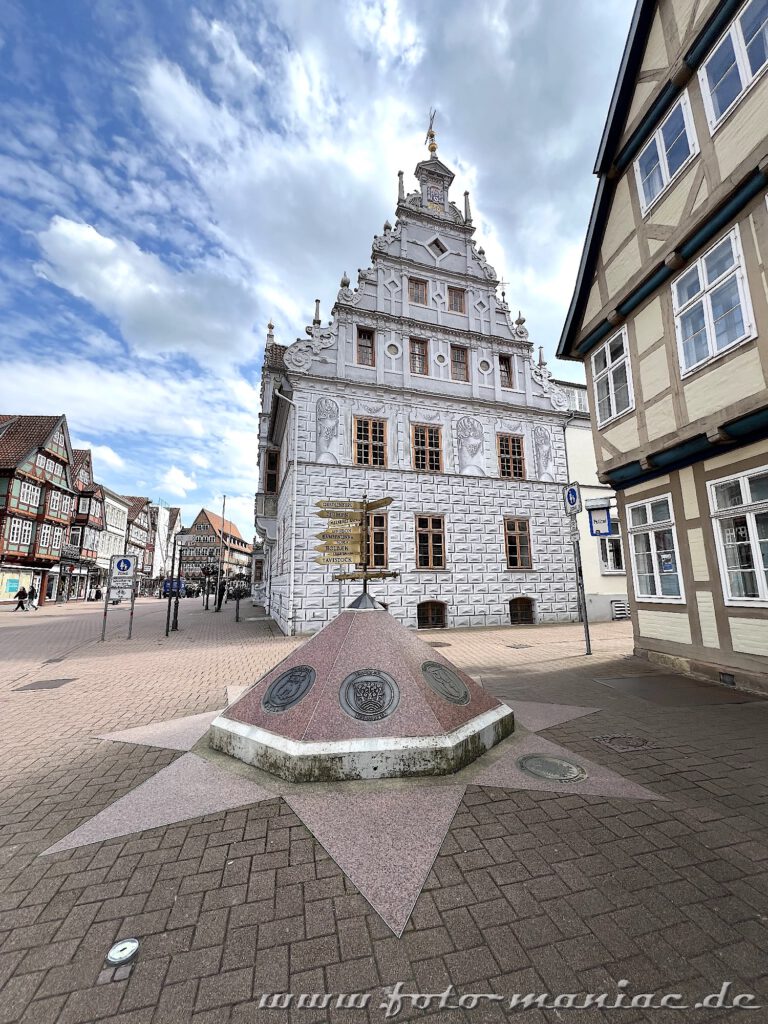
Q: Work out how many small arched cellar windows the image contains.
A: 2